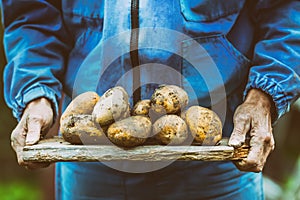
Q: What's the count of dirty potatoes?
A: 8